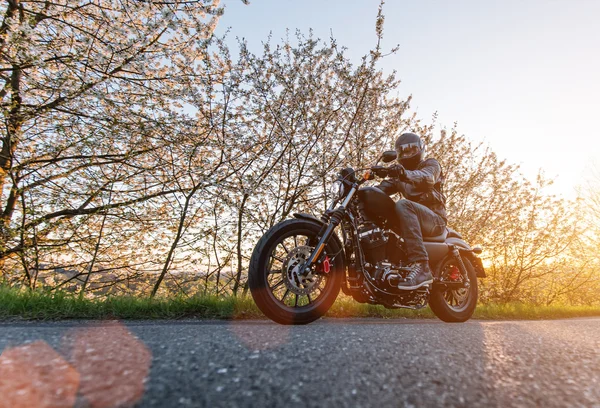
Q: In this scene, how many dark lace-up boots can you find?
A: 1